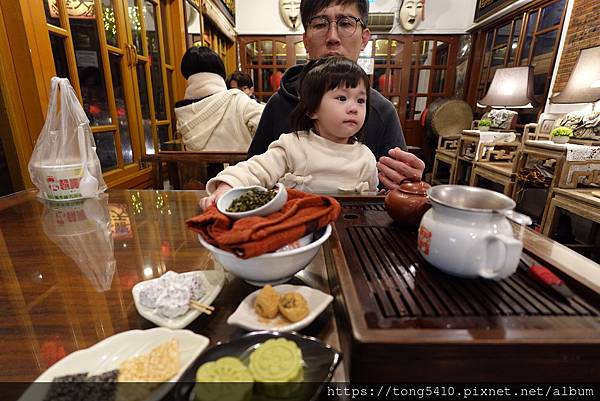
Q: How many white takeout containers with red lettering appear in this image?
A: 1